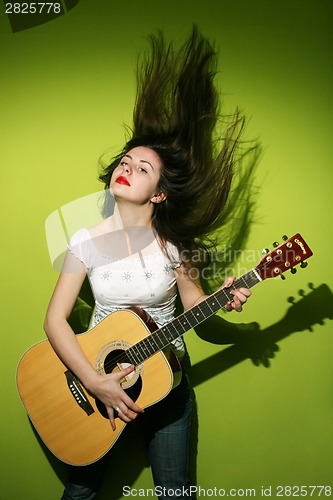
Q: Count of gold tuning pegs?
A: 6